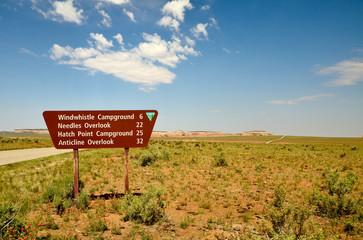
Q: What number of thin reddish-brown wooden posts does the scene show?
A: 2